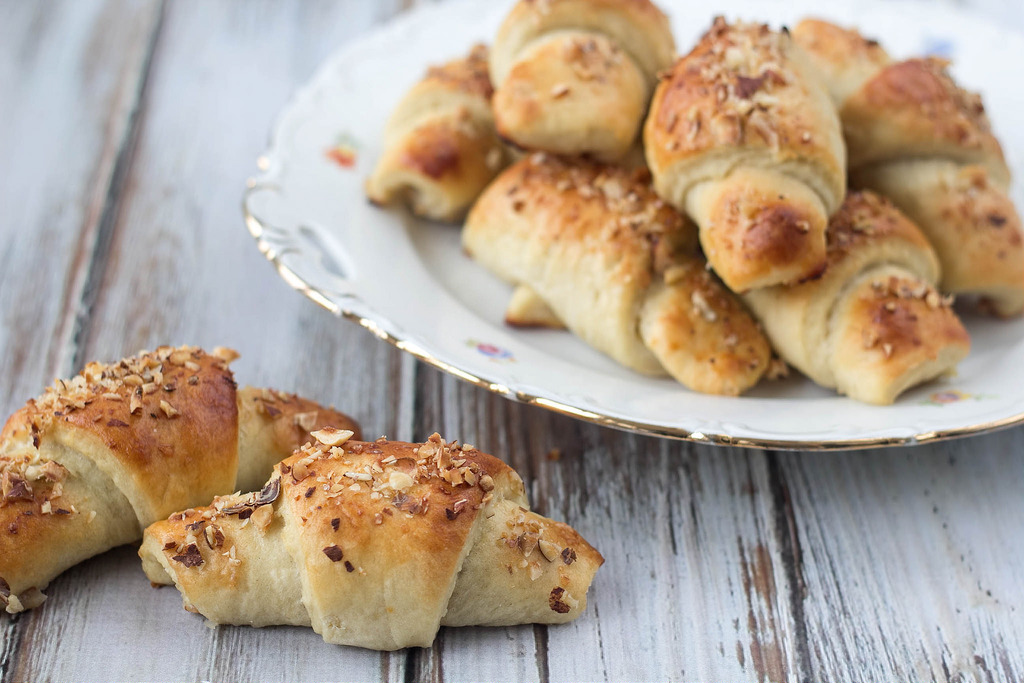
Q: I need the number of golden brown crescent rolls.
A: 8